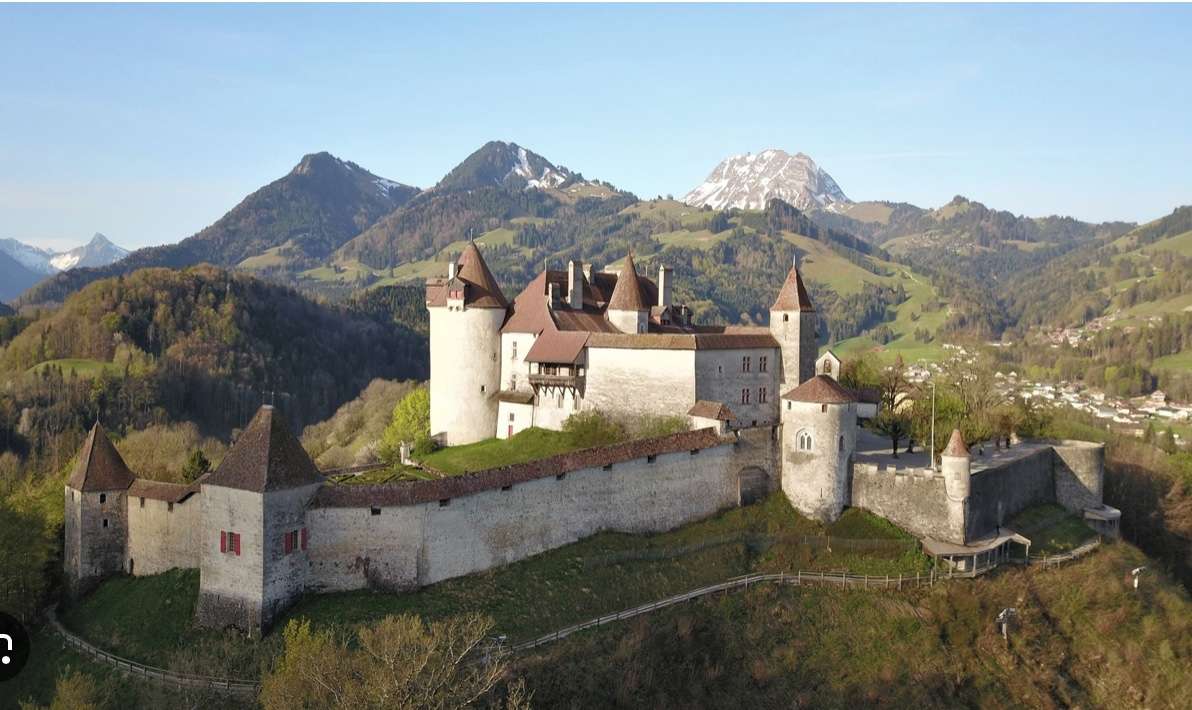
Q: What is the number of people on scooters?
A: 0